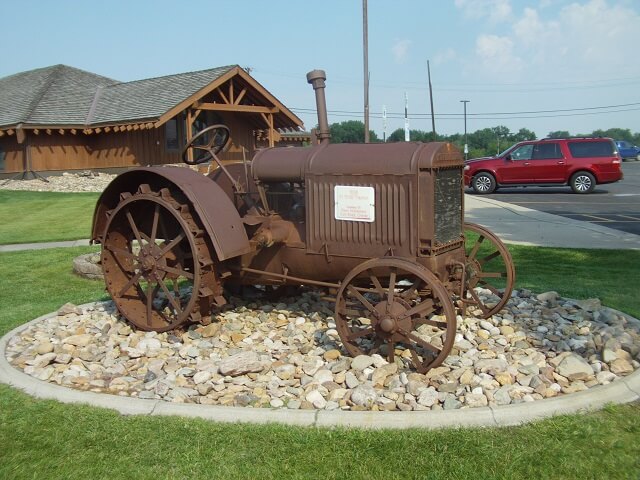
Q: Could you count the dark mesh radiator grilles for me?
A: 1